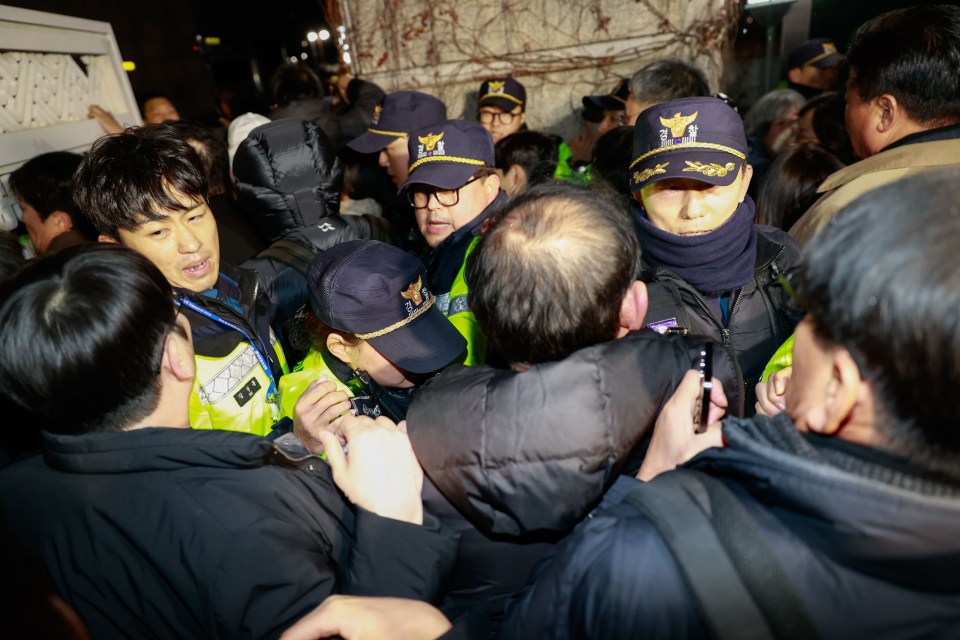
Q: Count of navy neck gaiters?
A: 1